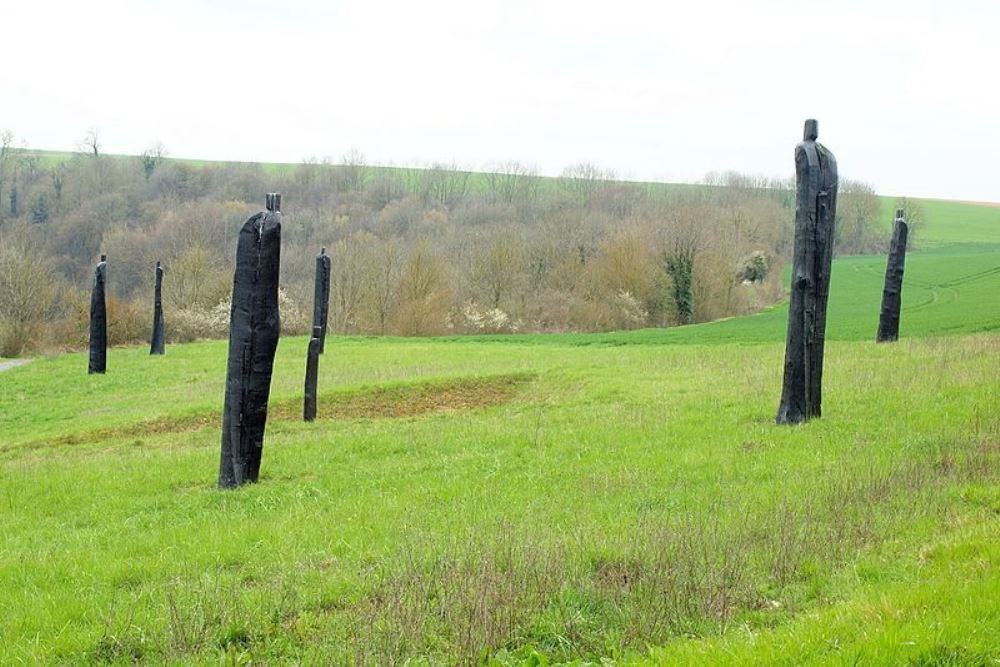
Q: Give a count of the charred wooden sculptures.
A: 7